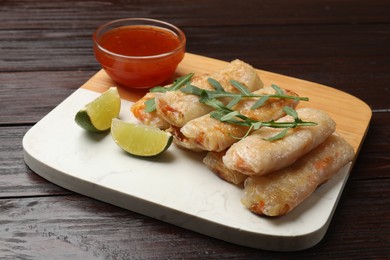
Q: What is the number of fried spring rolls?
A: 7